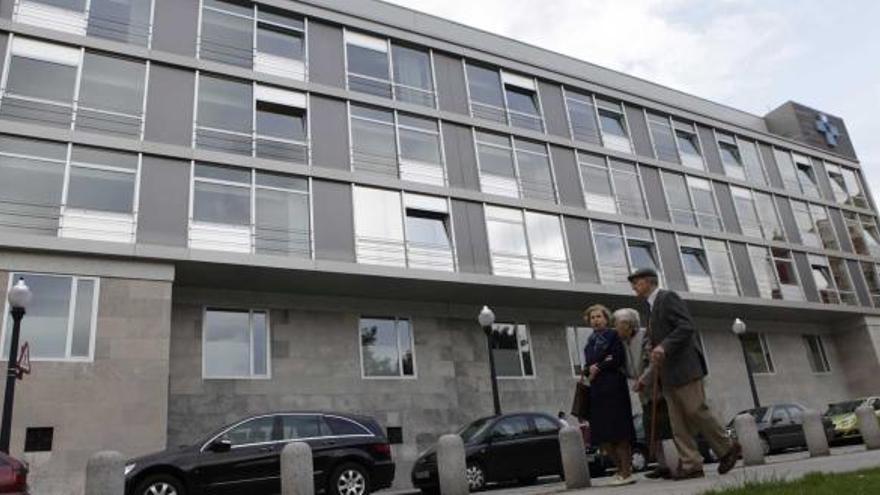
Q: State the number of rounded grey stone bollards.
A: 8